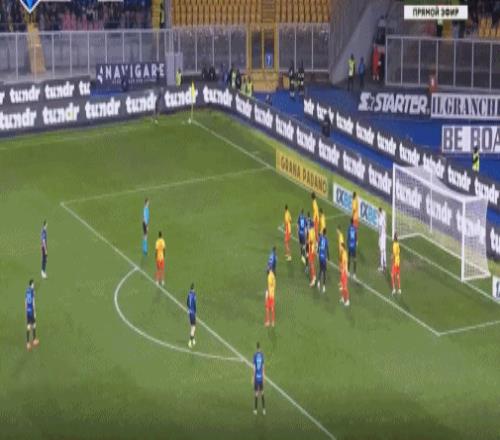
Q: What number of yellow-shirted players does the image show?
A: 10